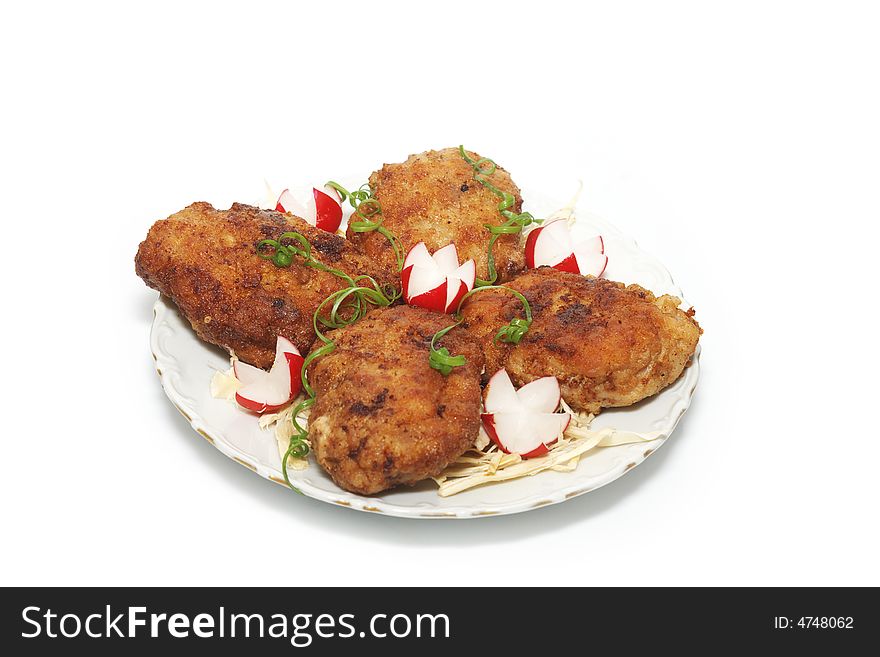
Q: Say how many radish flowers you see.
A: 5